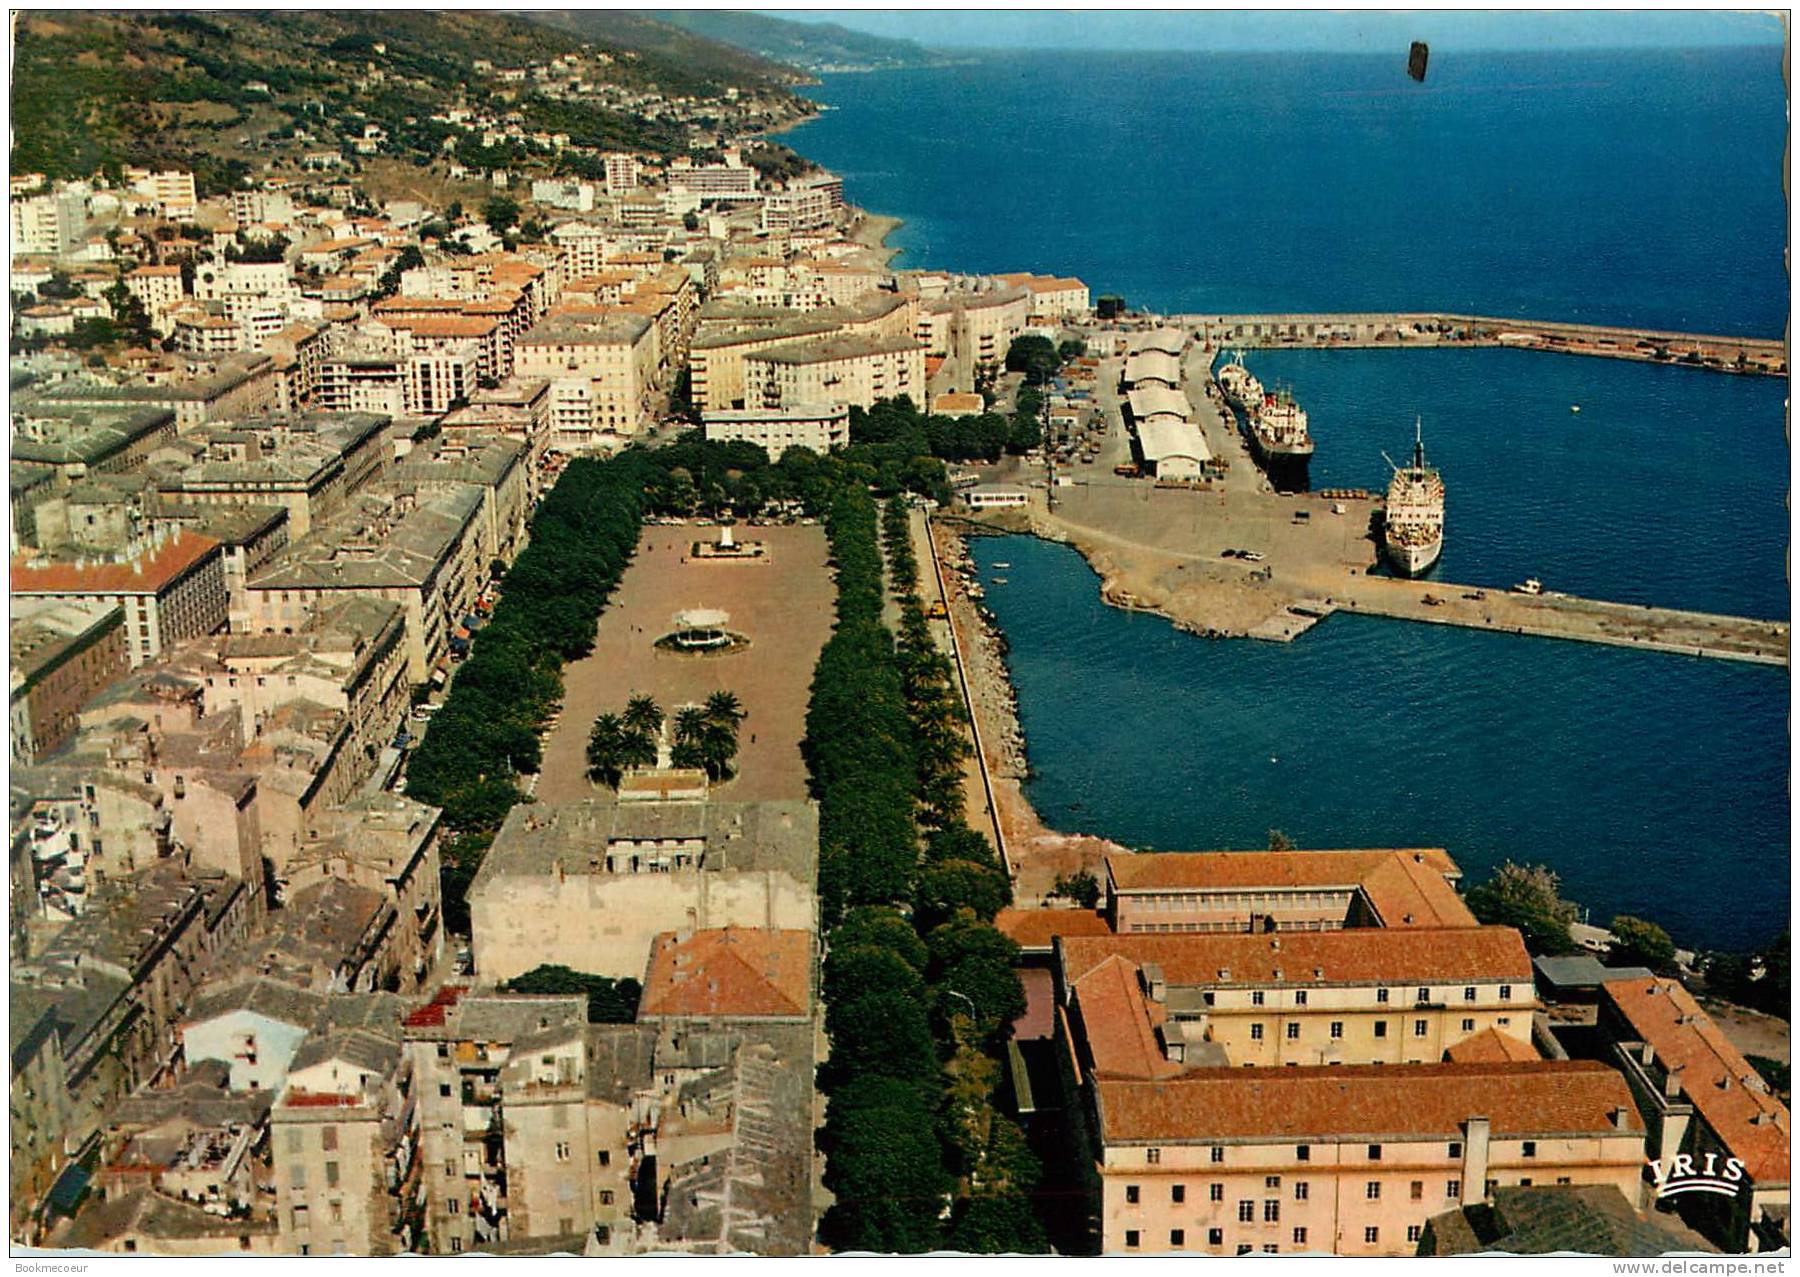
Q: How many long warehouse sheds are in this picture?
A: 4